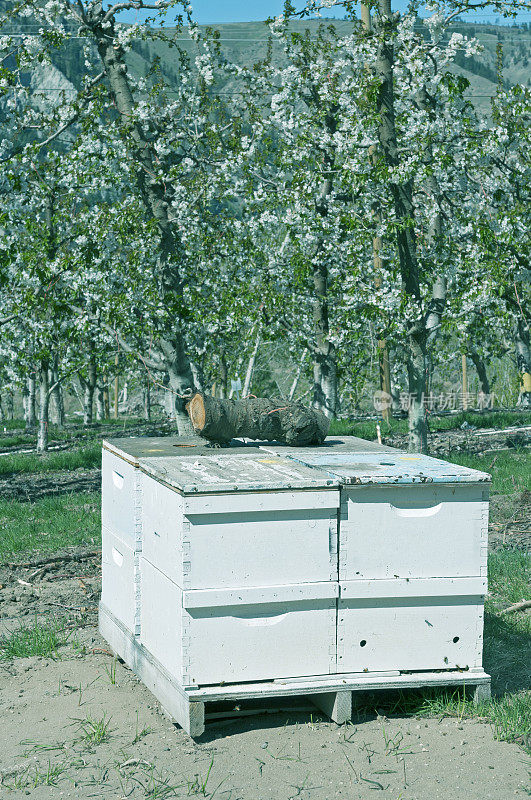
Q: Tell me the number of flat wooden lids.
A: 4